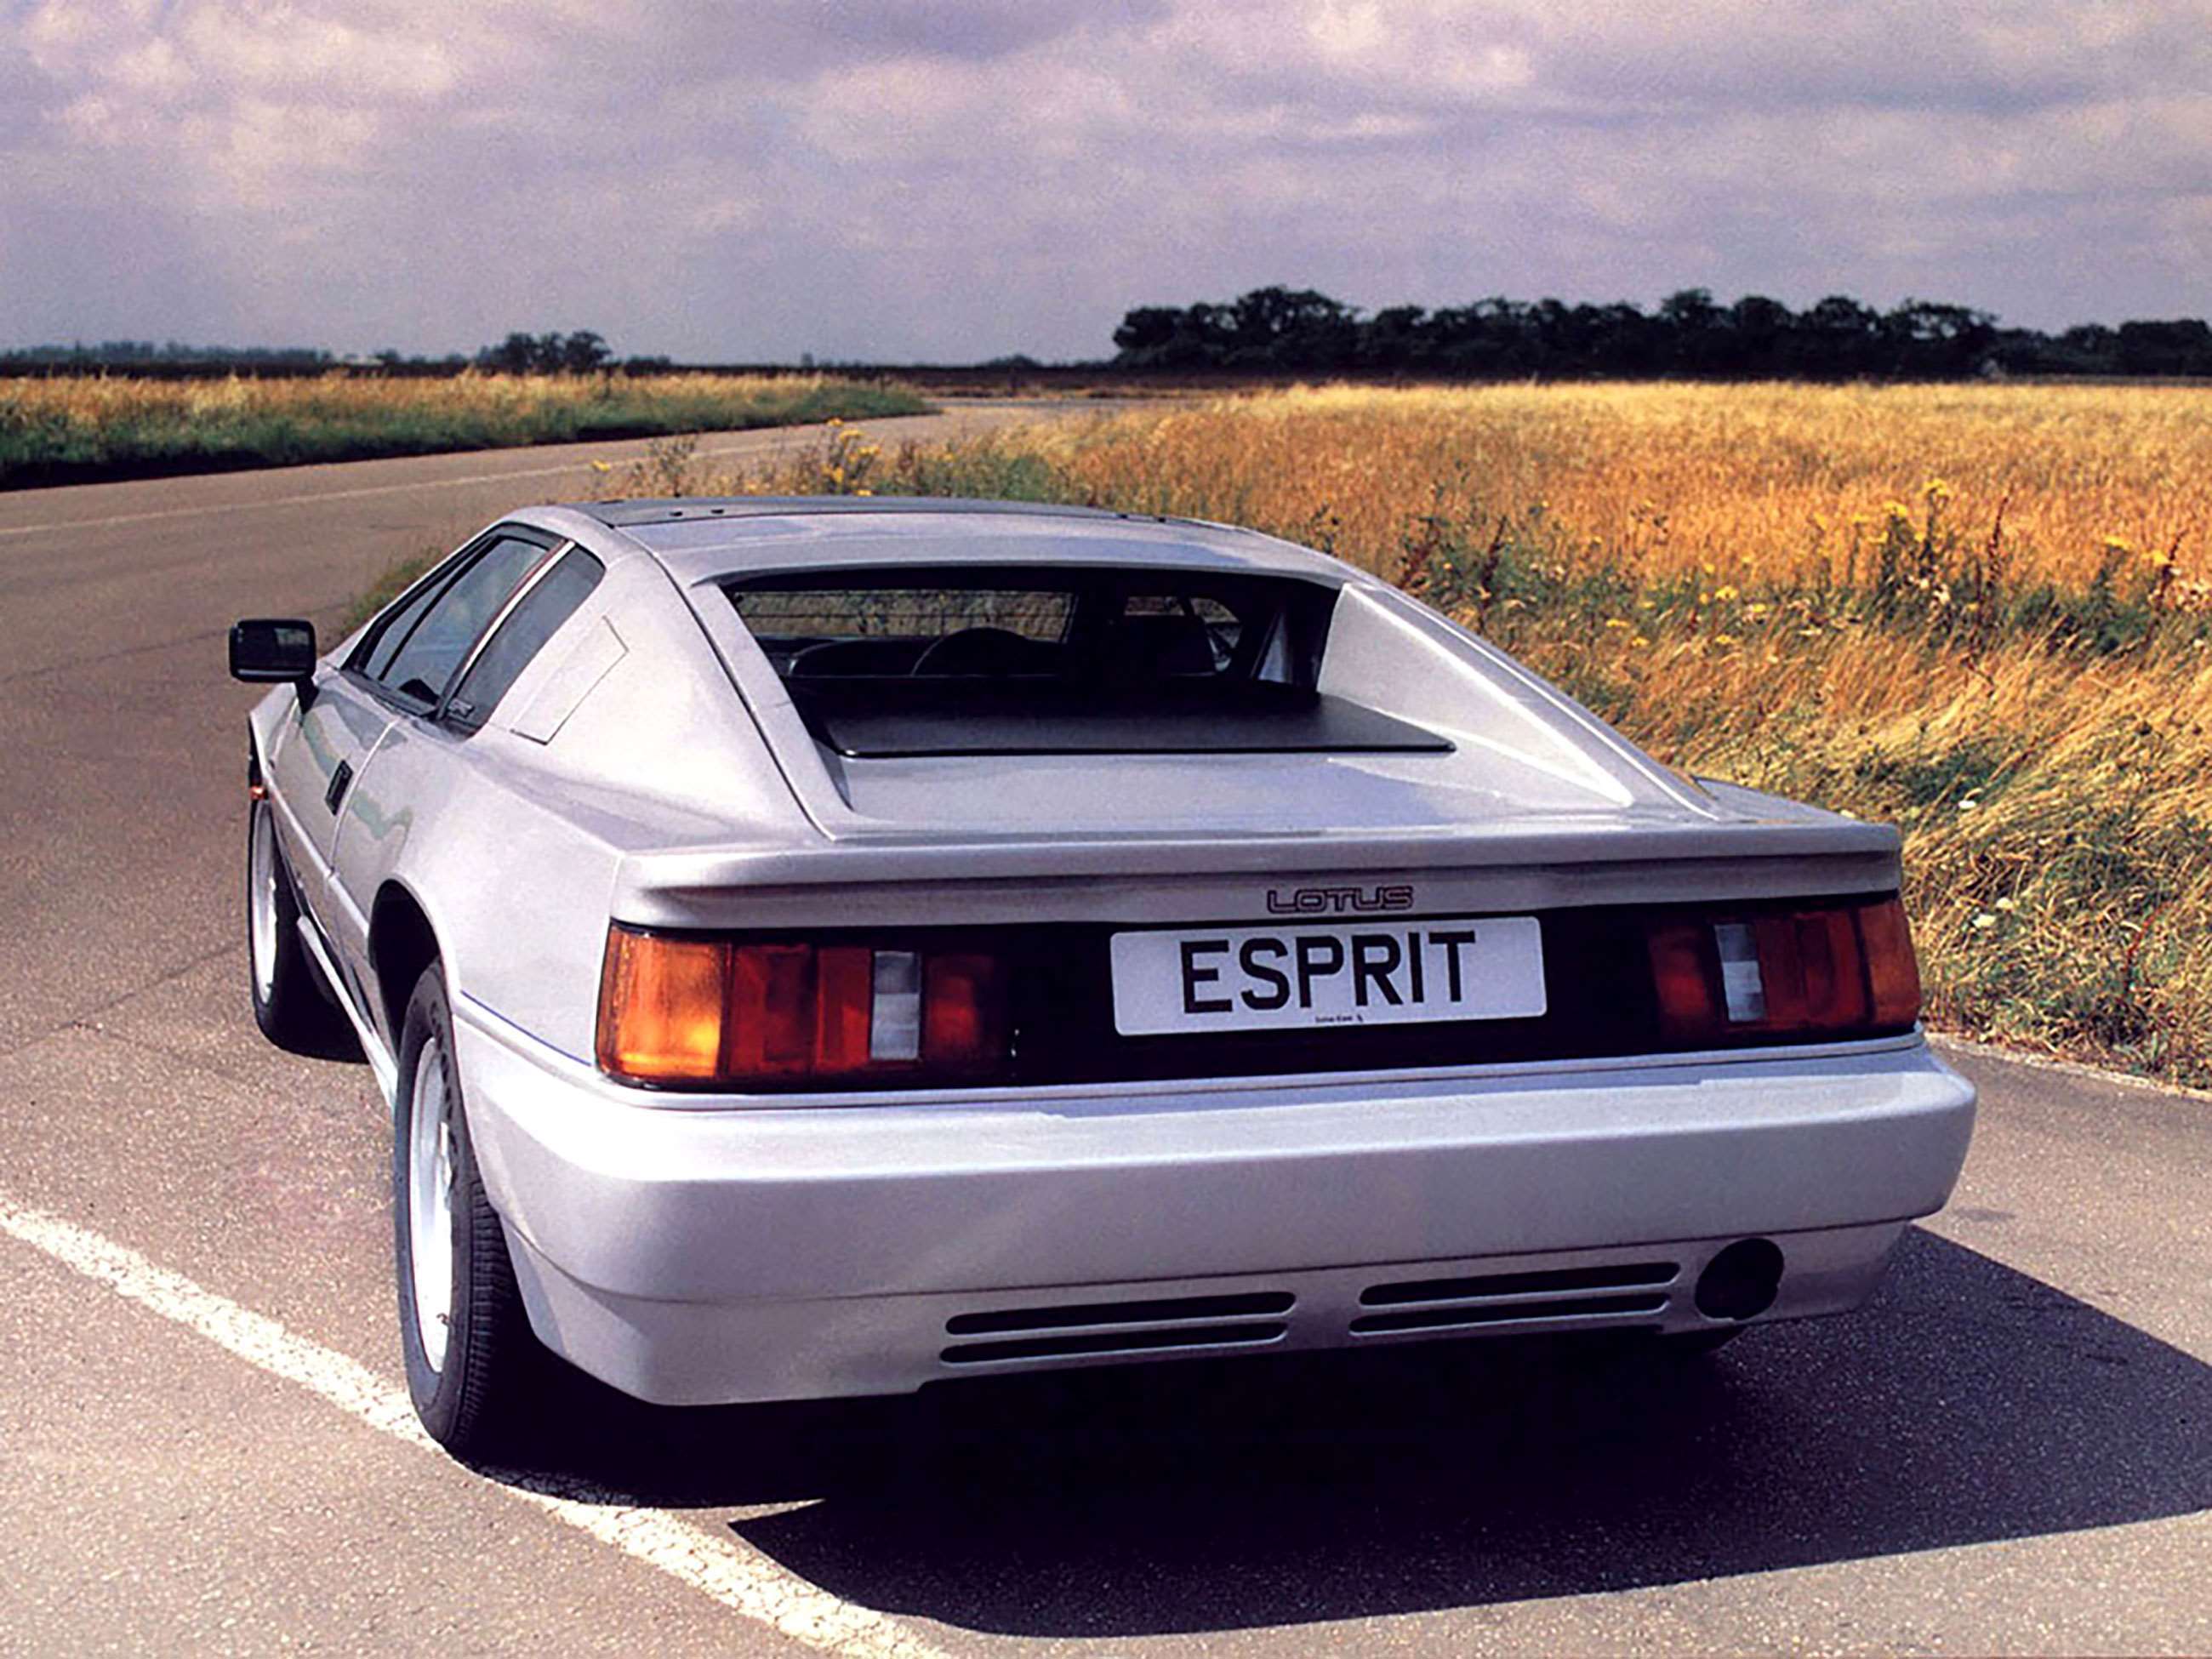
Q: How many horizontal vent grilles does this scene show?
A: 4